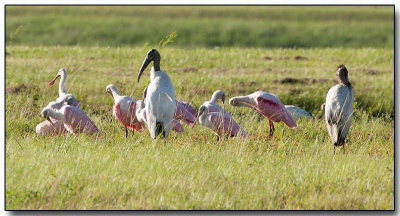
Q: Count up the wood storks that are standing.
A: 2